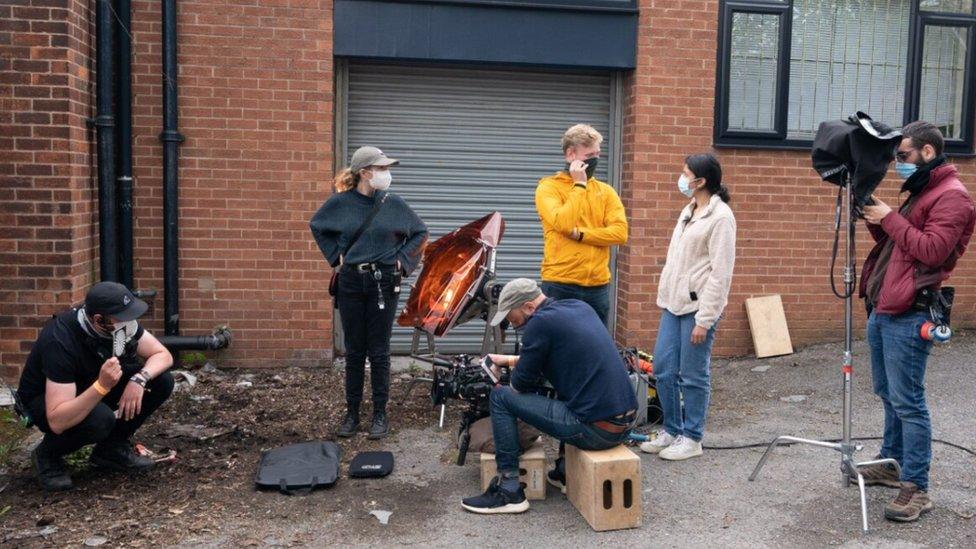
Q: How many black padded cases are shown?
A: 2